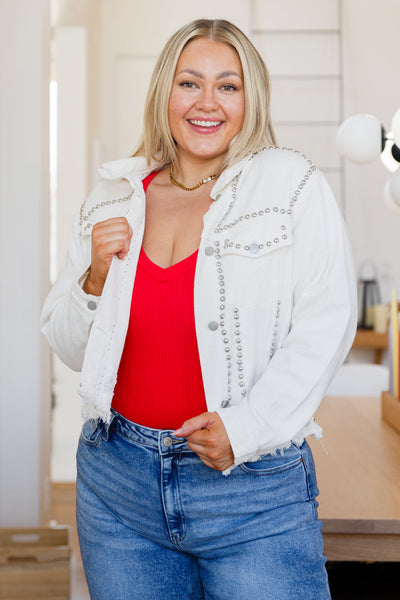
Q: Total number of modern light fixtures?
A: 1